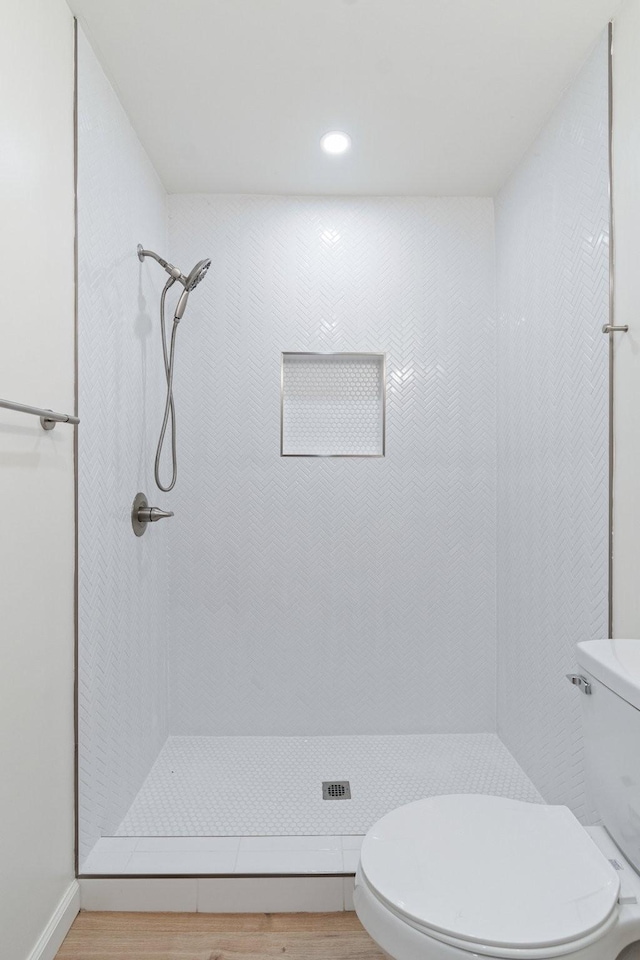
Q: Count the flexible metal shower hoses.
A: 1